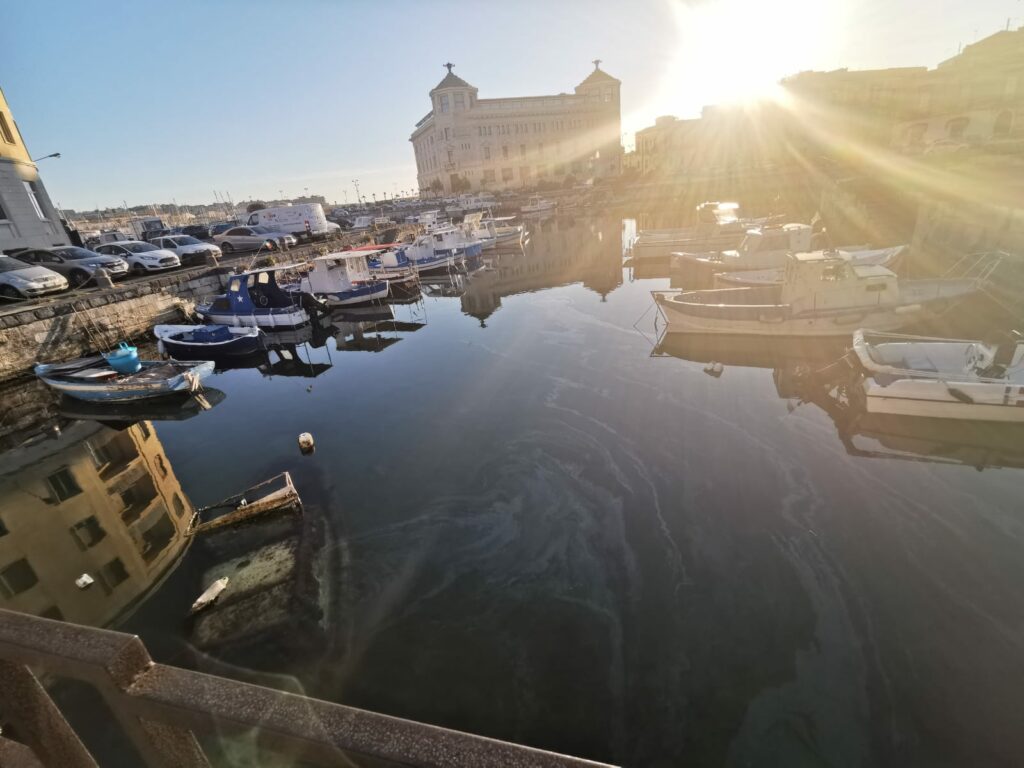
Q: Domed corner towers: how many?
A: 2